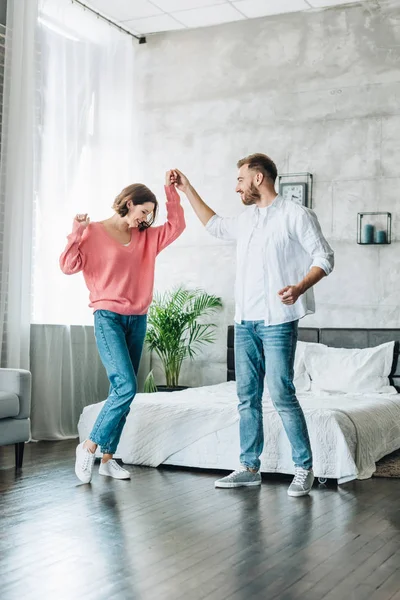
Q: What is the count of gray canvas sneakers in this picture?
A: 2